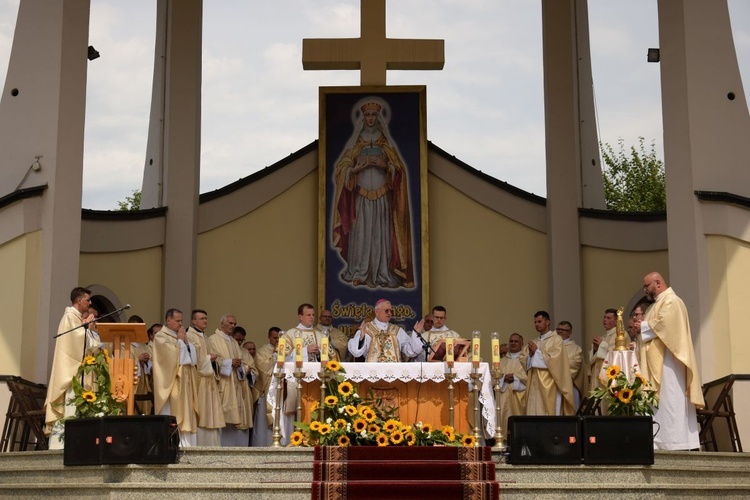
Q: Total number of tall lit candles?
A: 6